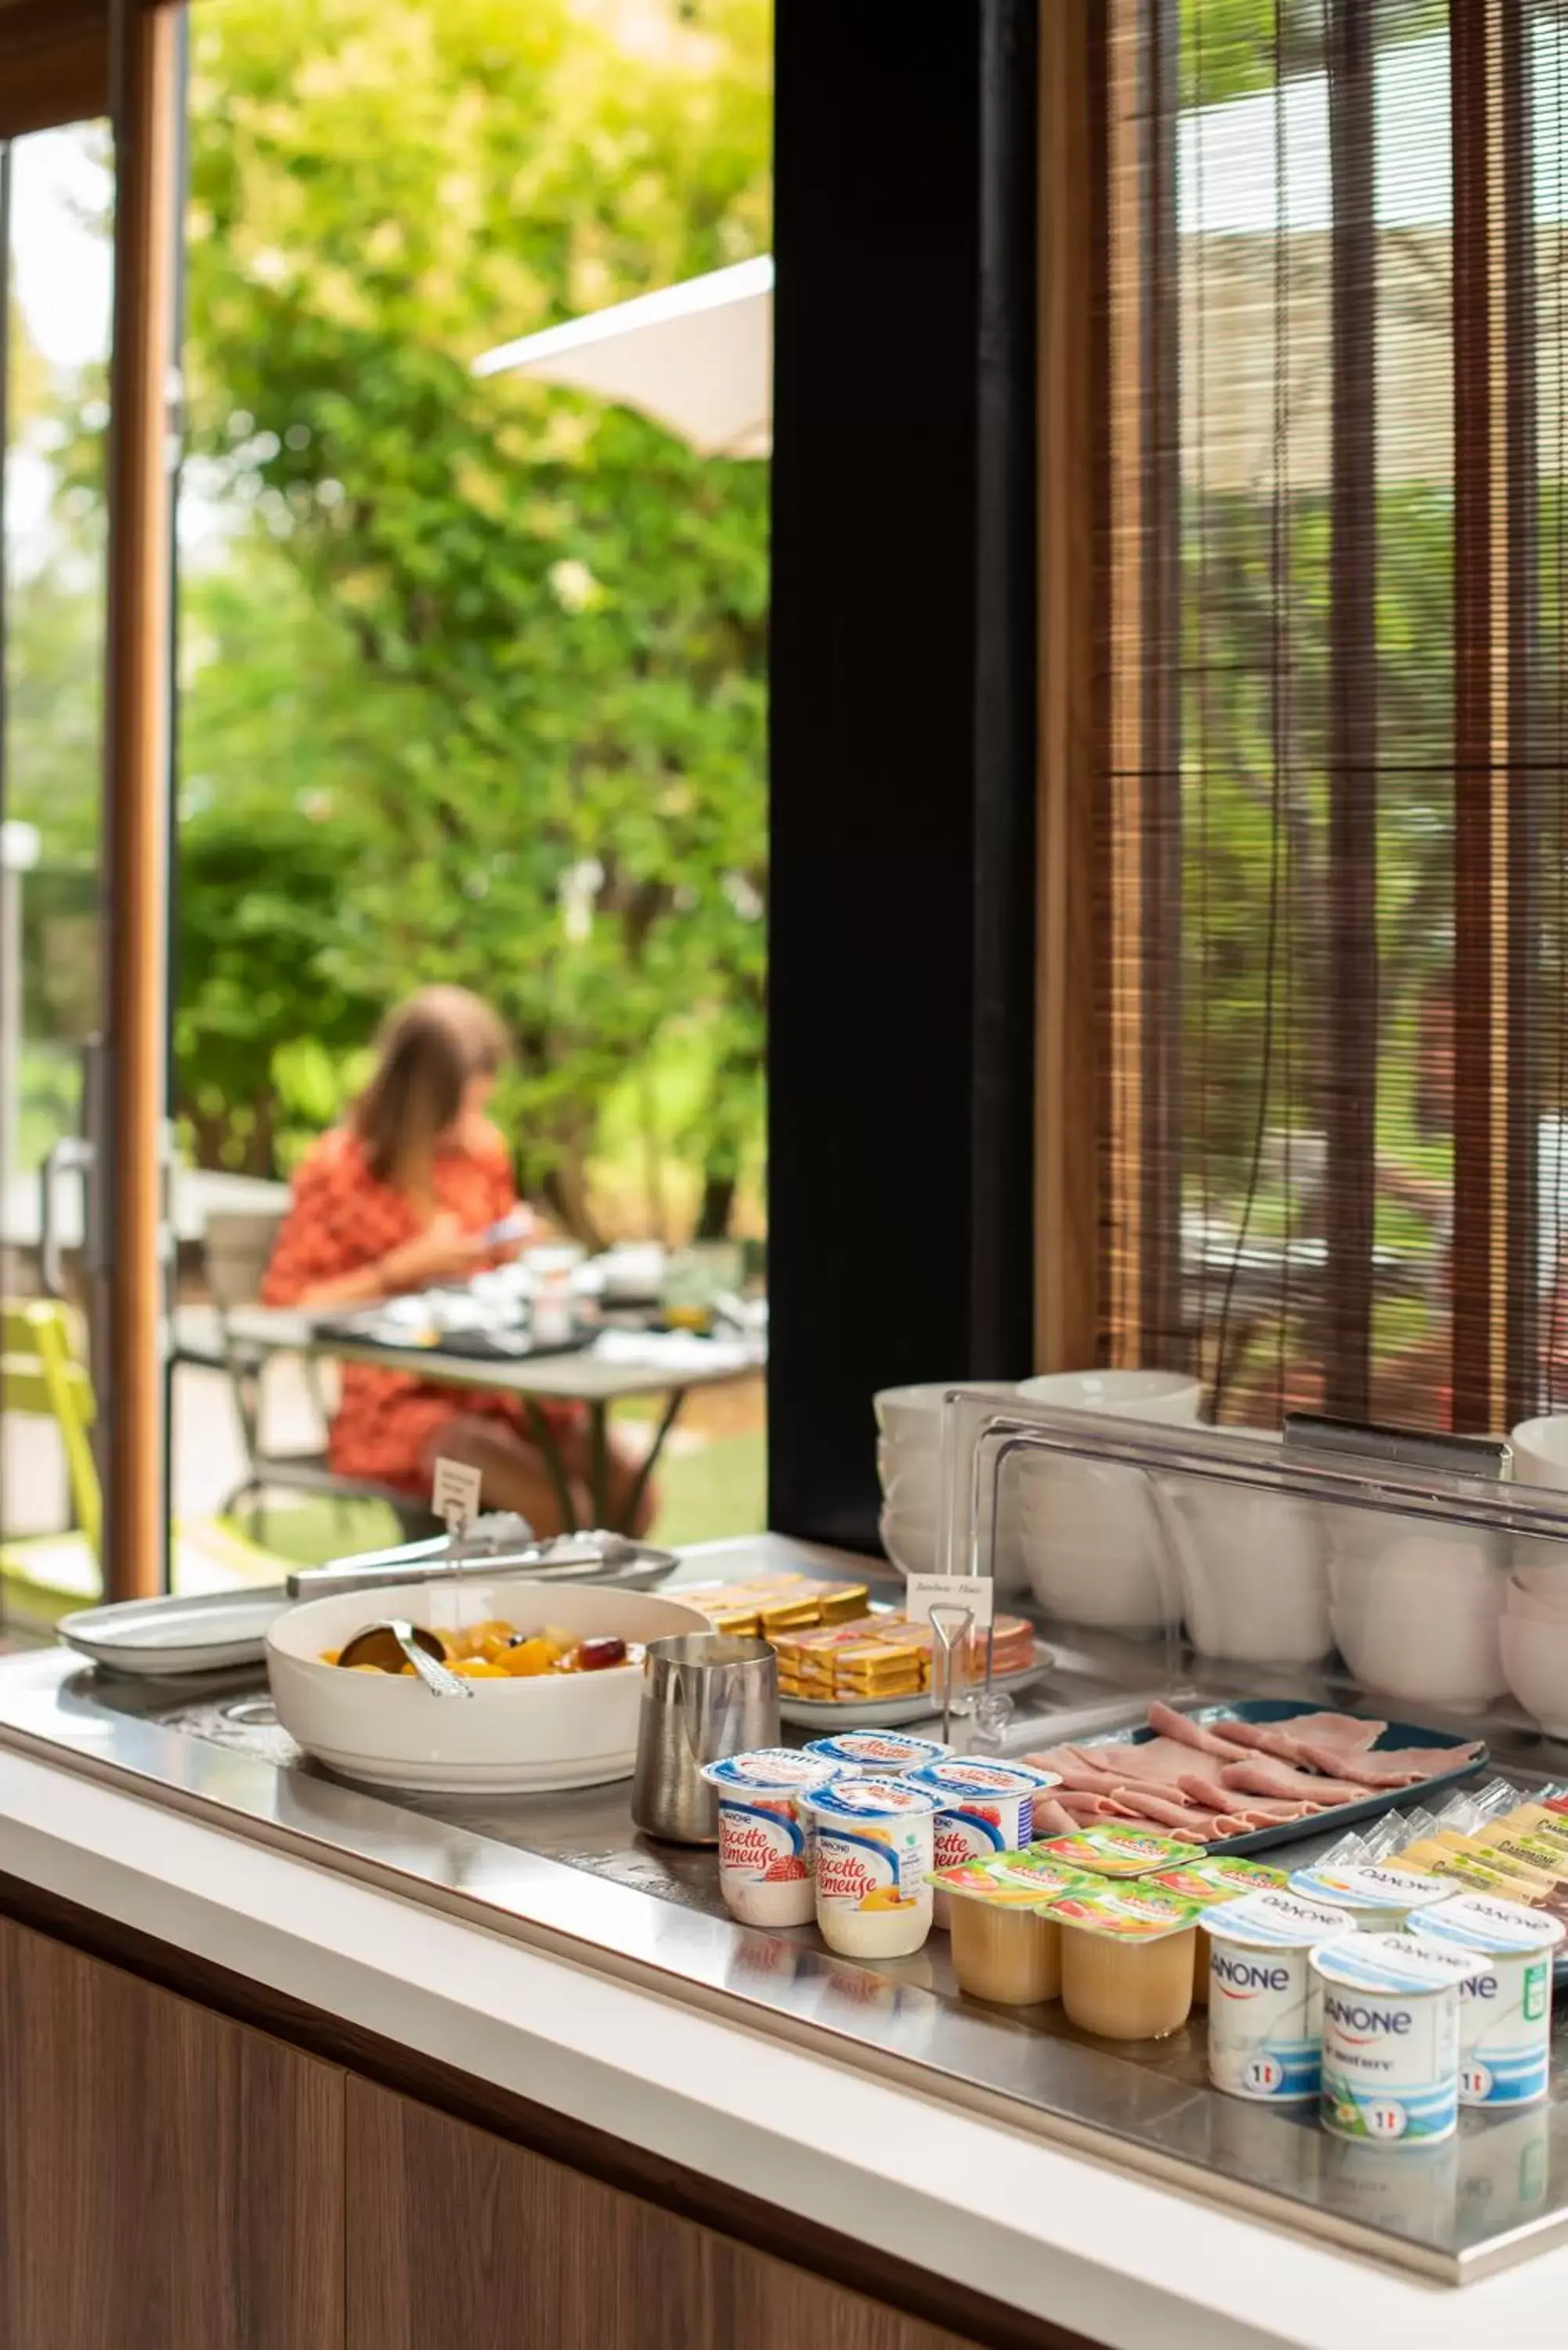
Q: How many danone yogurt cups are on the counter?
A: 8